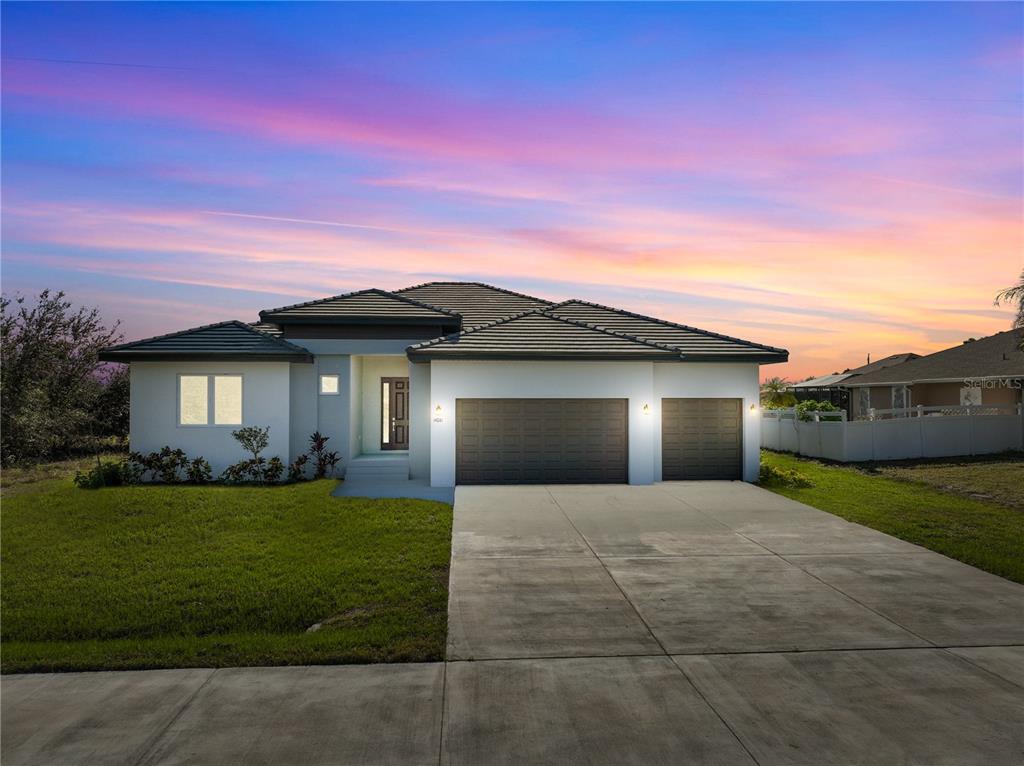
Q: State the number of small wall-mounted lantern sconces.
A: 3